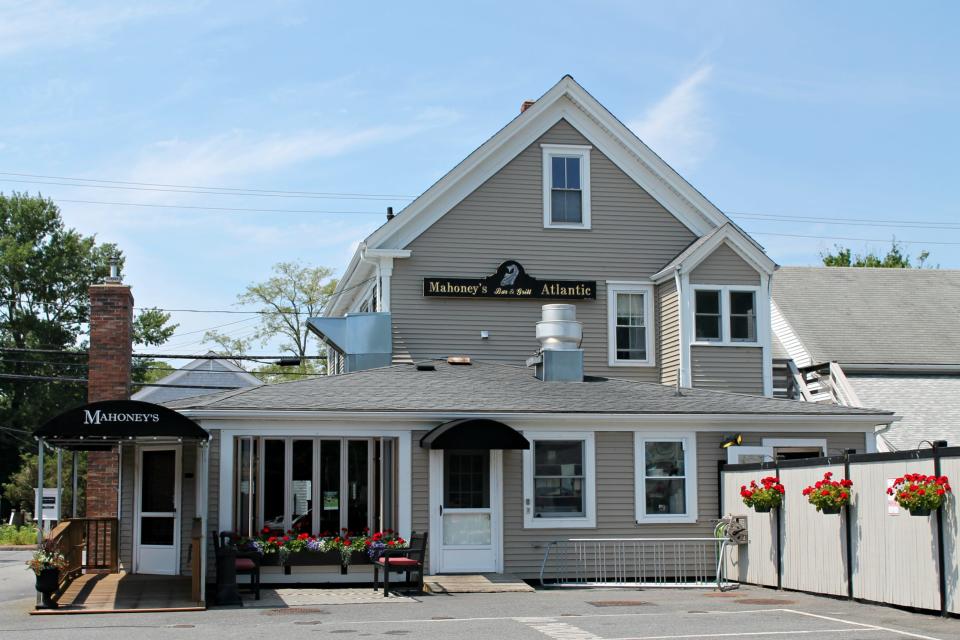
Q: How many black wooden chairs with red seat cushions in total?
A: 2